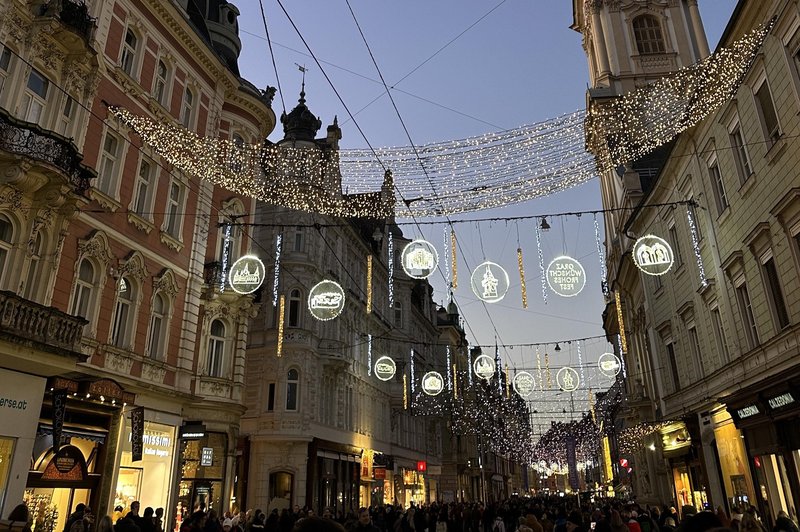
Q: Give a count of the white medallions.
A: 12